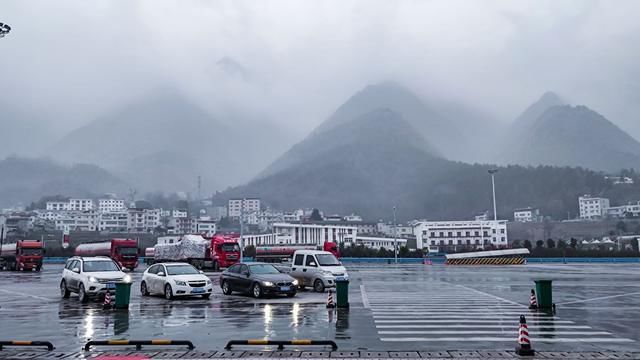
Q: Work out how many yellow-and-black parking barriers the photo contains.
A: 3